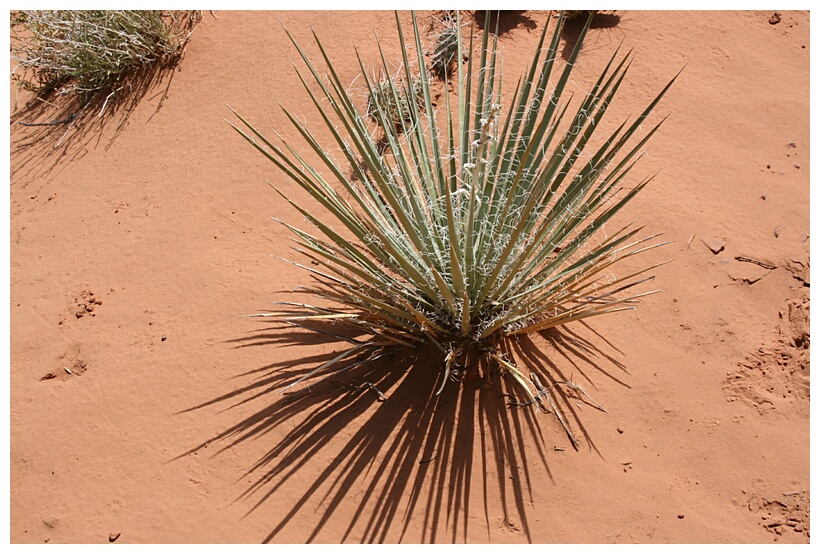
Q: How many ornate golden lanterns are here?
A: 0